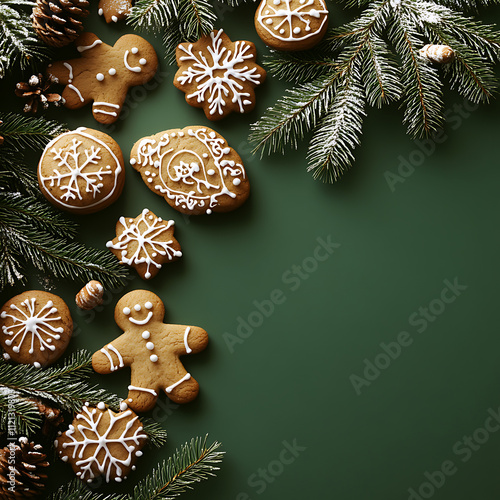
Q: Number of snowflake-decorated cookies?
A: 6